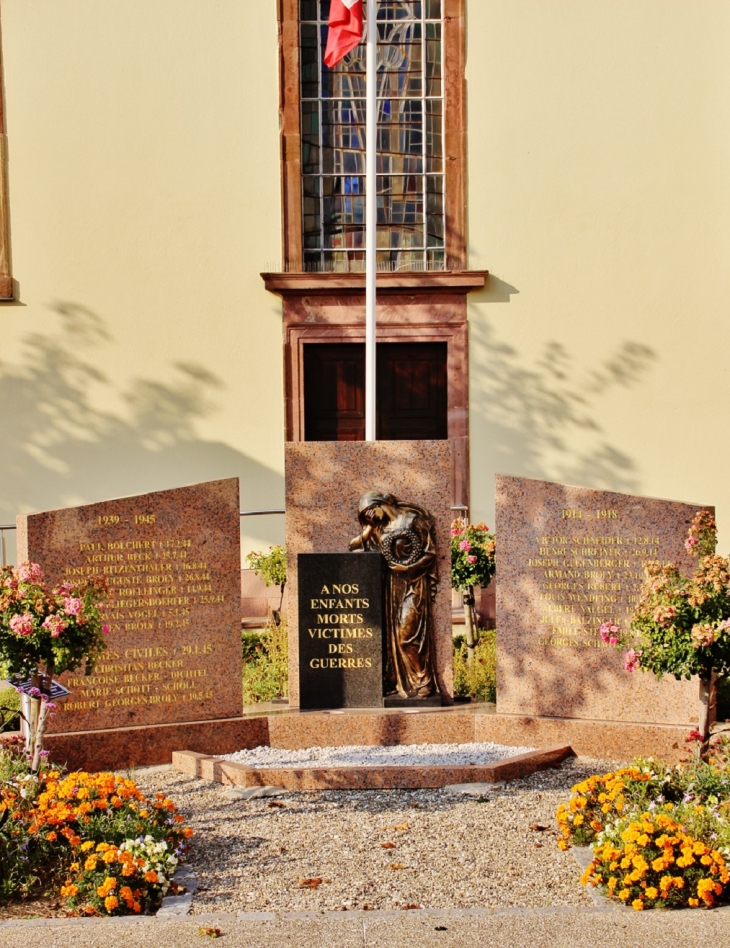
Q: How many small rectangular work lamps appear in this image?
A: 0